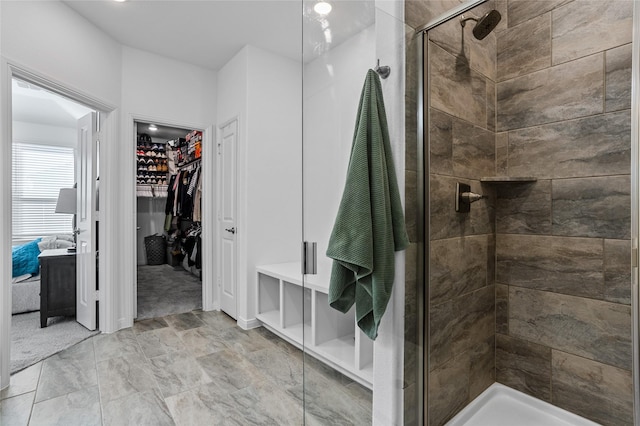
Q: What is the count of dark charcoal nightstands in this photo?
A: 1